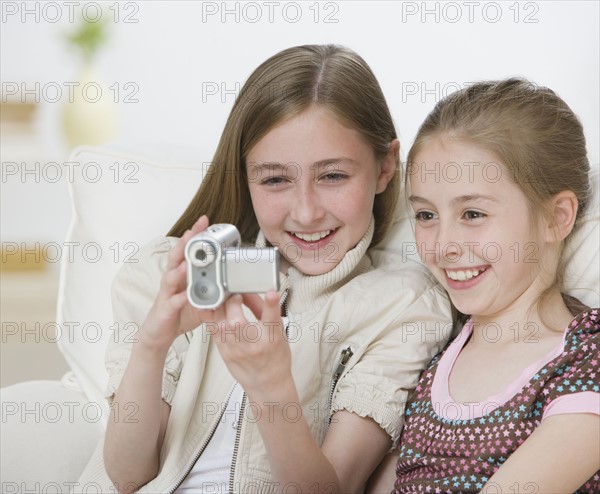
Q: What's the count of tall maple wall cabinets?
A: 0